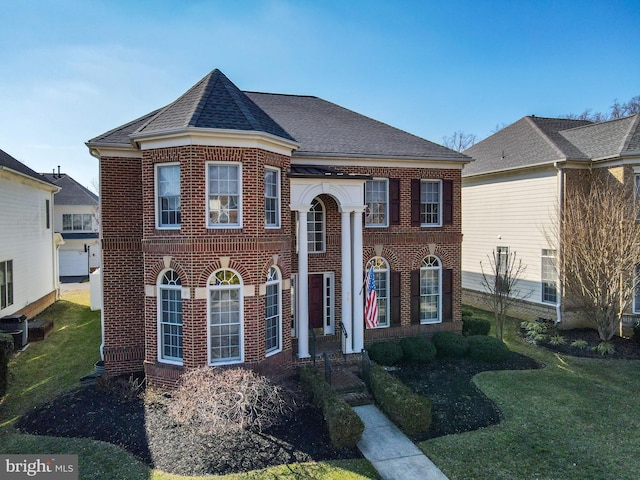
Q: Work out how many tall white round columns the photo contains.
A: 3